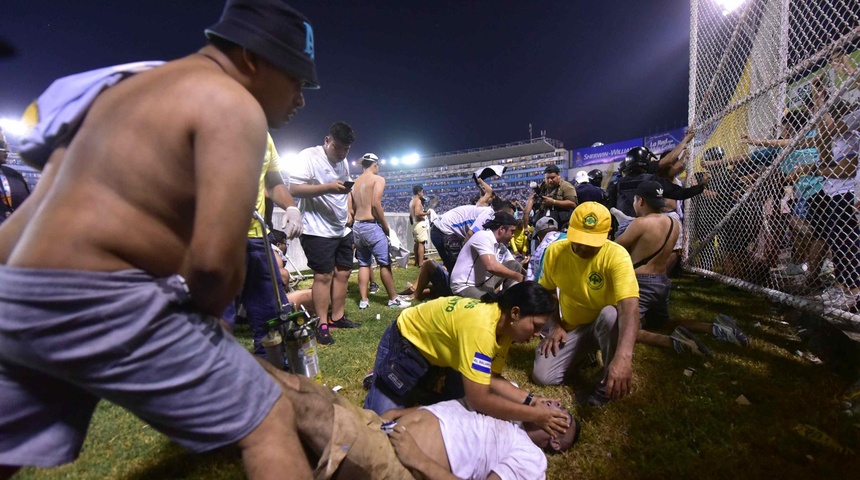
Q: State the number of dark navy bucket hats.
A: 1